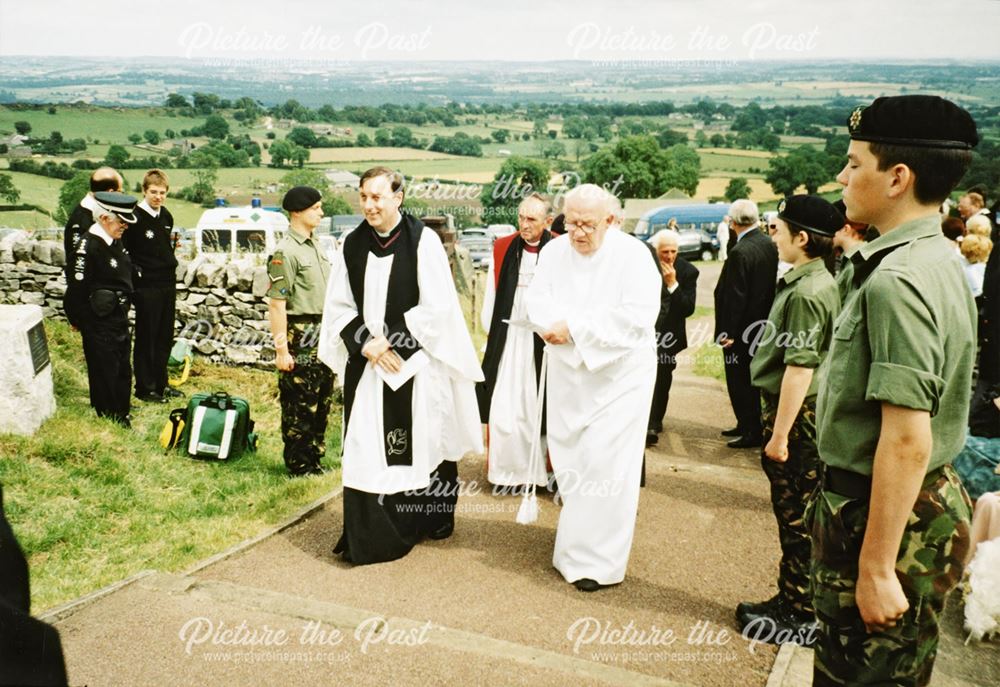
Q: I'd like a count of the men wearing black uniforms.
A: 3